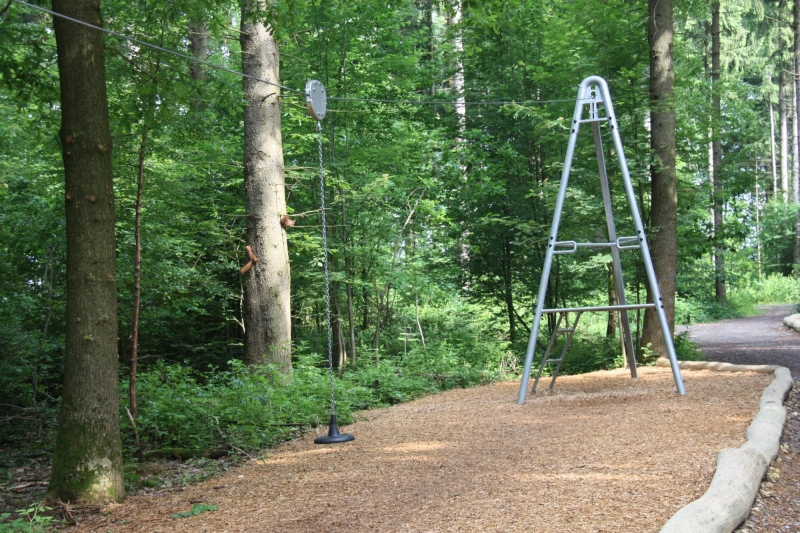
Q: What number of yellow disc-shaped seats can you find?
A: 0